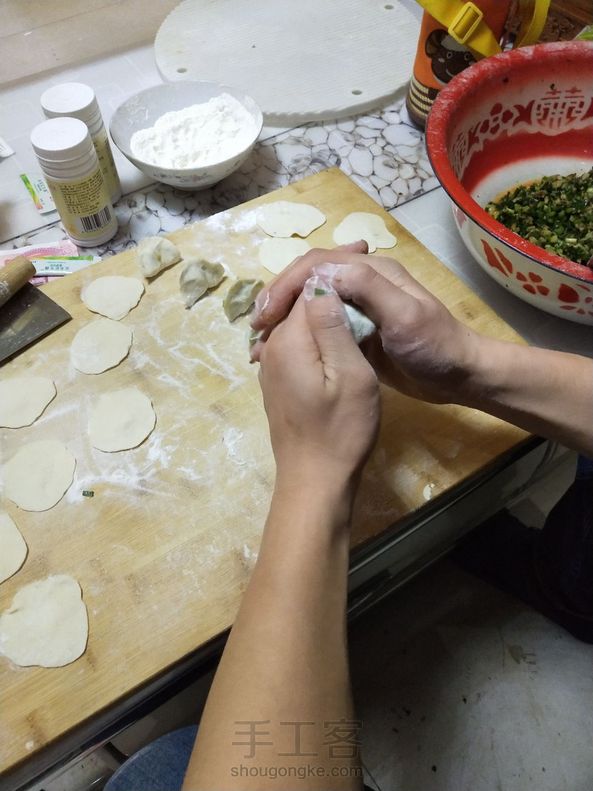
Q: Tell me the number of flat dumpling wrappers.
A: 10